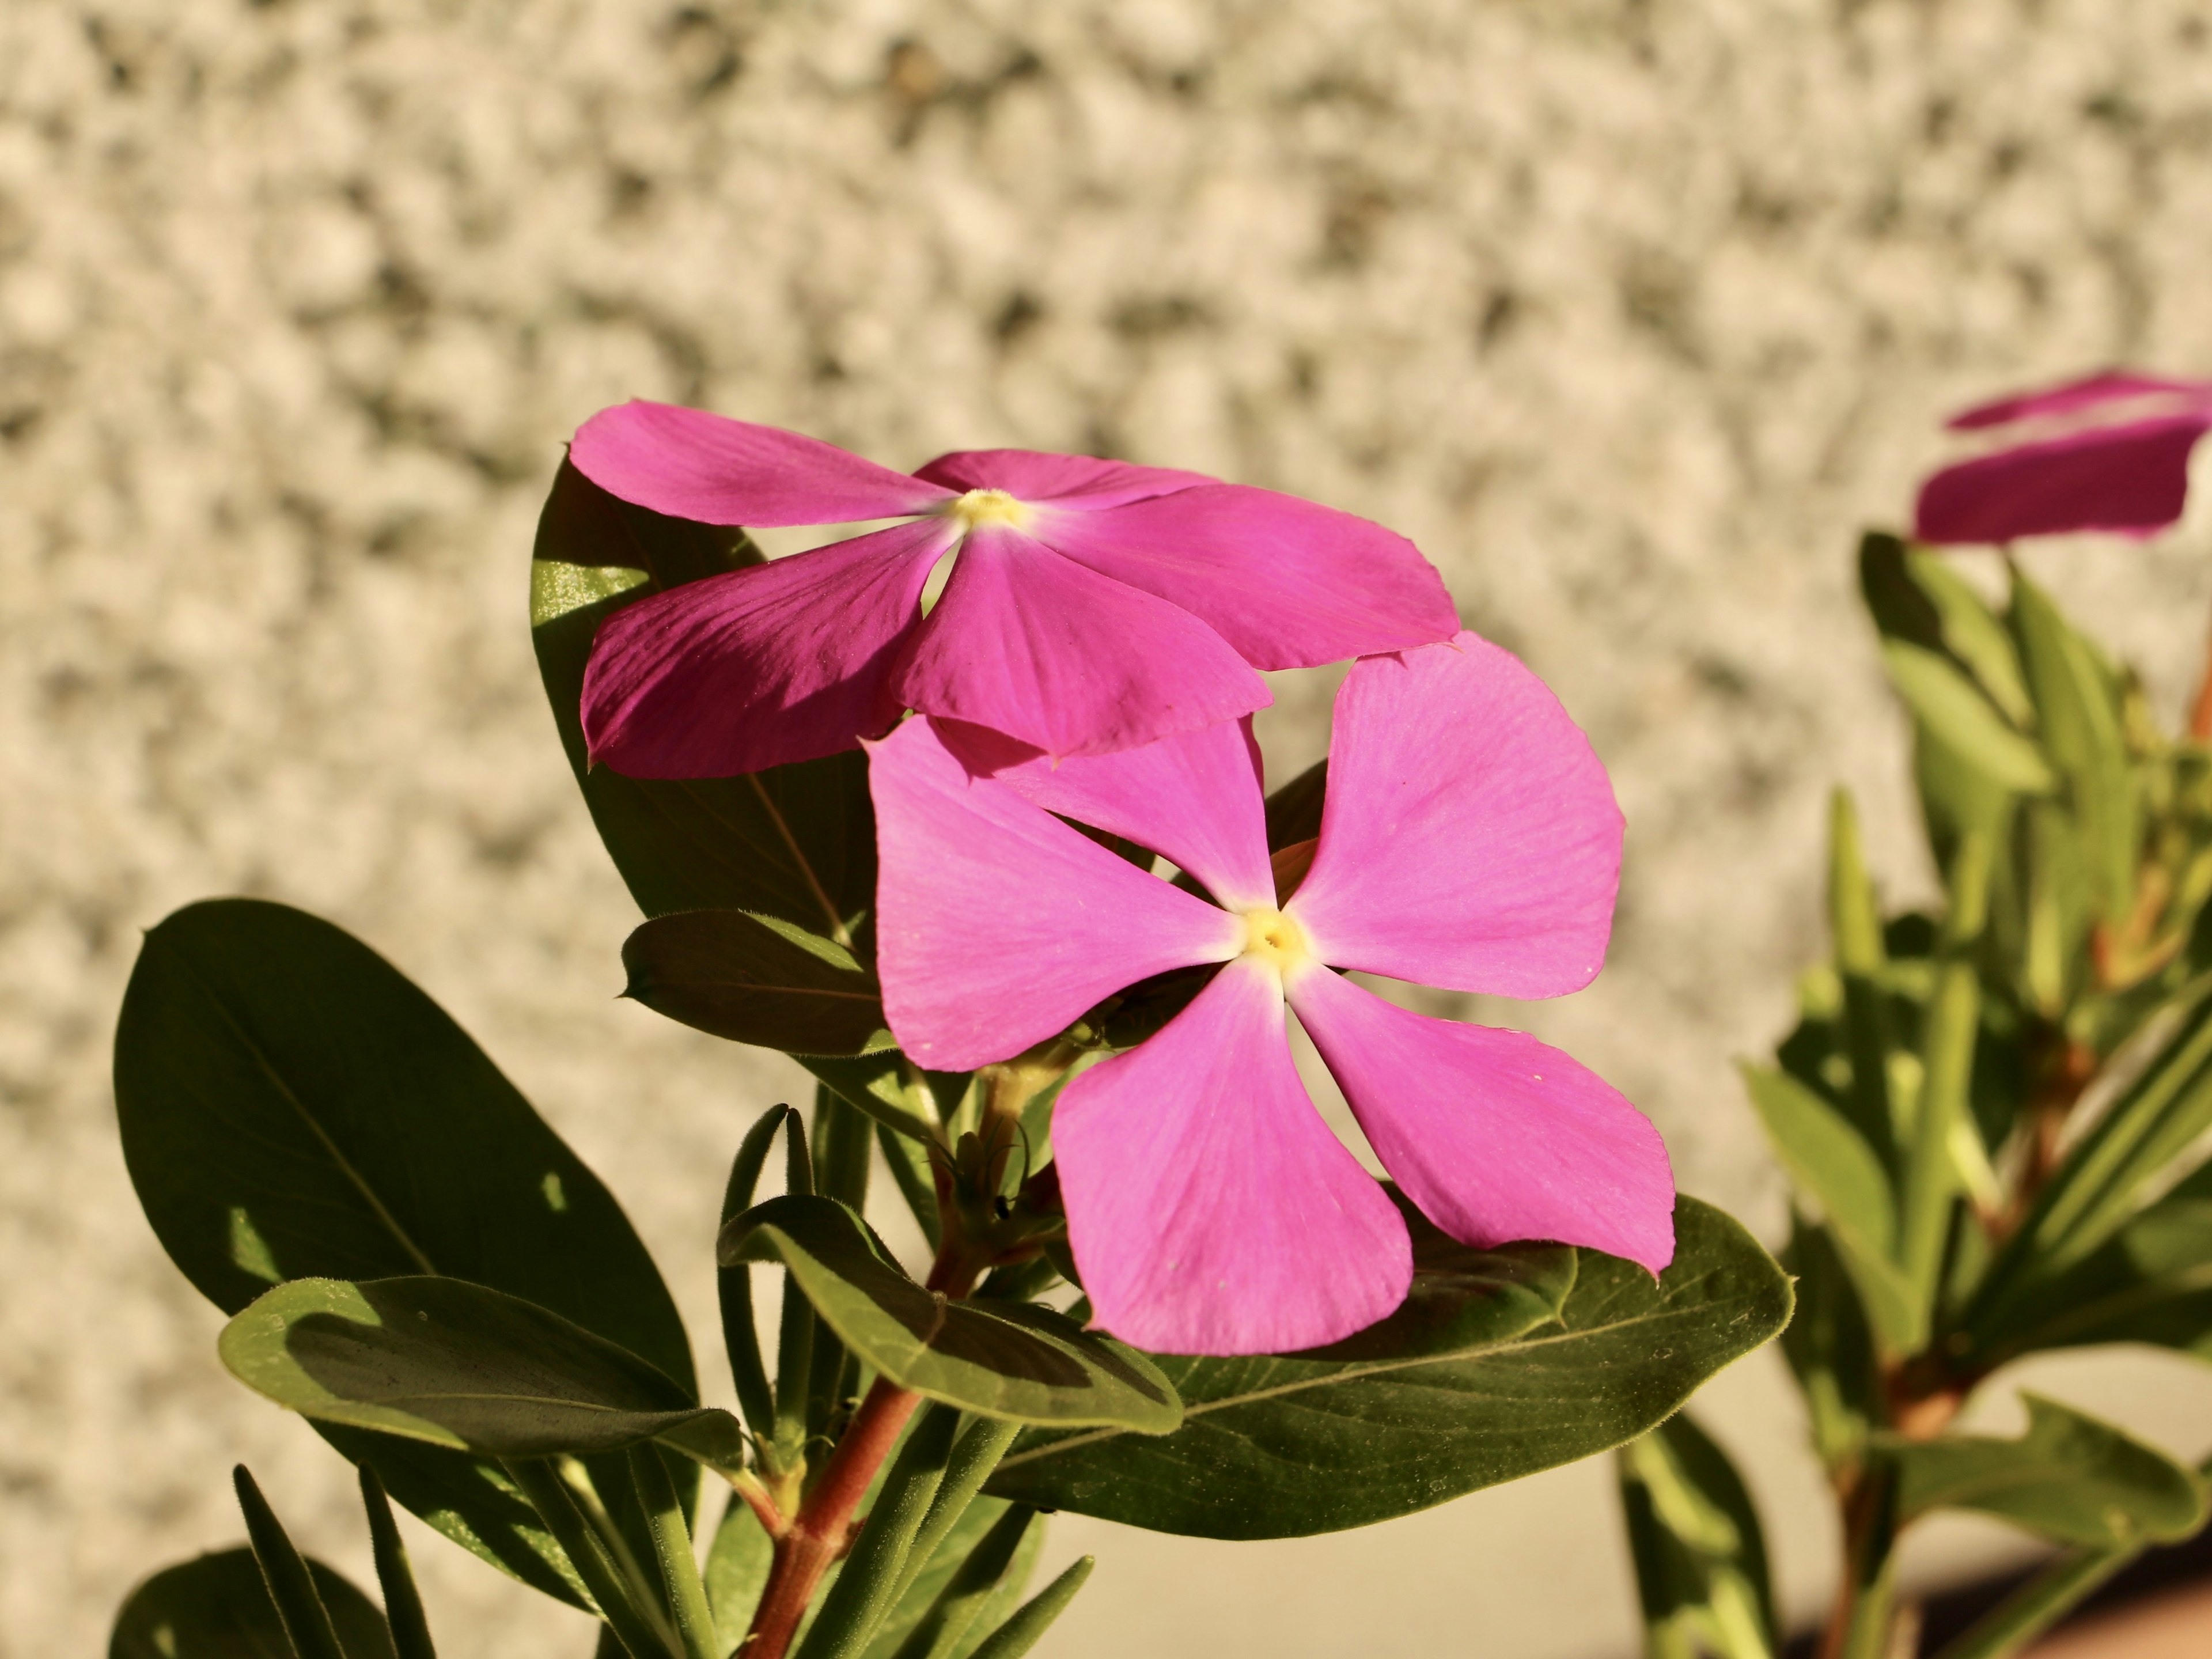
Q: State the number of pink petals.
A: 12